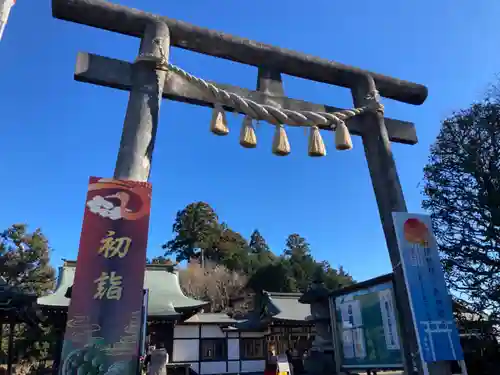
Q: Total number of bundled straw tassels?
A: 5